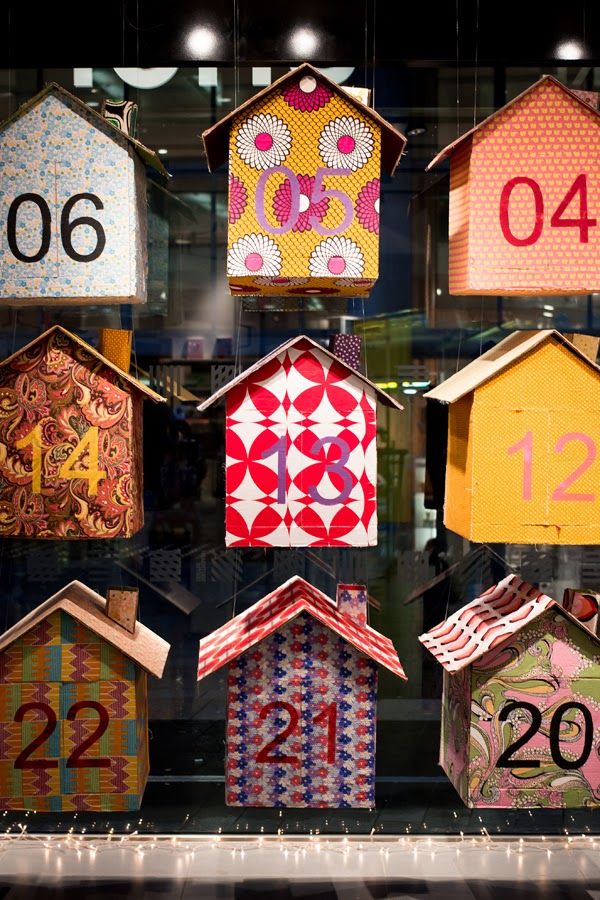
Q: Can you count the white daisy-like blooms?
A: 4